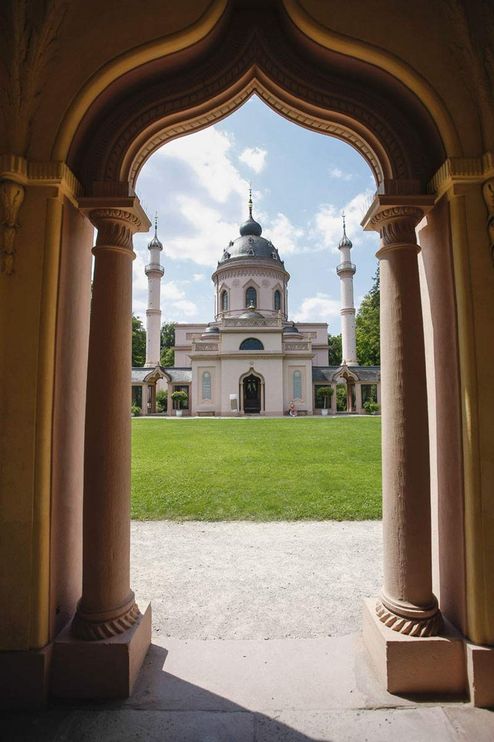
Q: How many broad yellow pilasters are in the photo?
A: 2